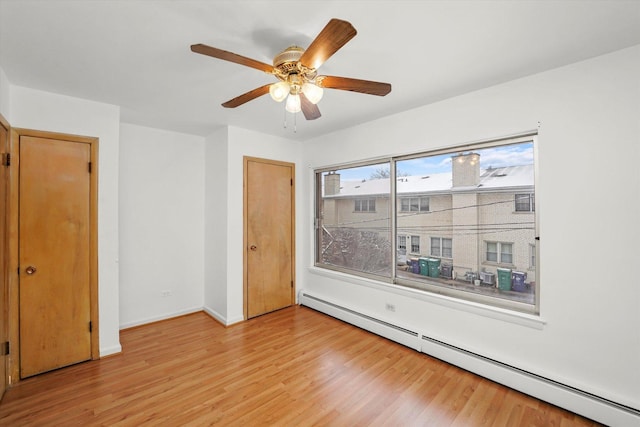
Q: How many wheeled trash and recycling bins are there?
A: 5